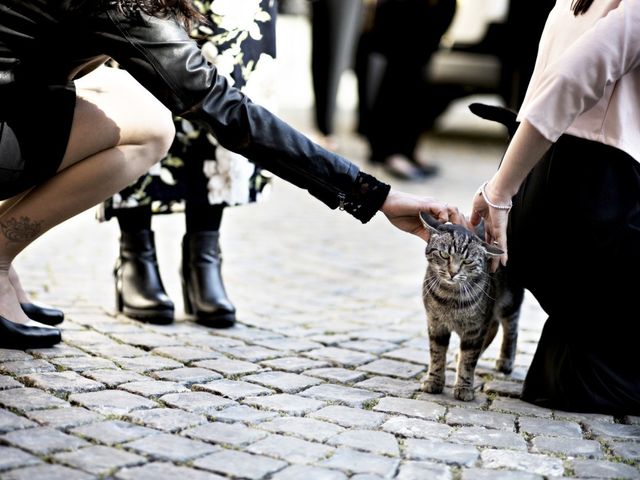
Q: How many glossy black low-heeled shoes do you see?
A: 2